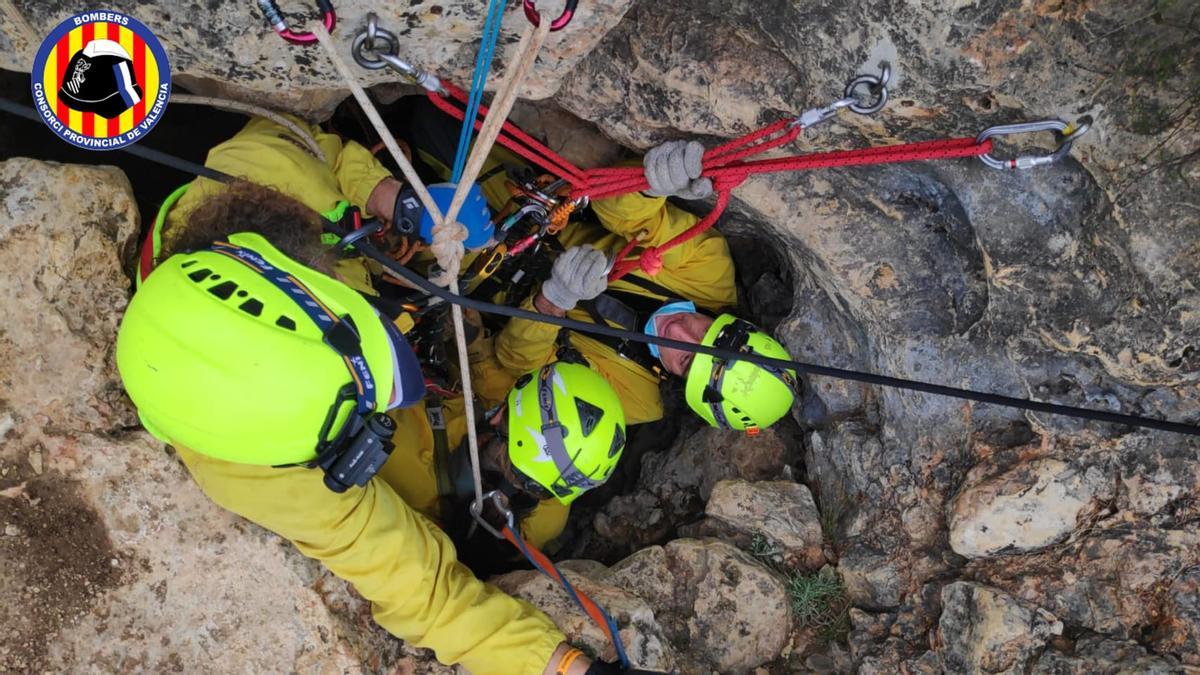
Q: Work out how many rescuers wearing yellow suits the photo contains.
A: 3